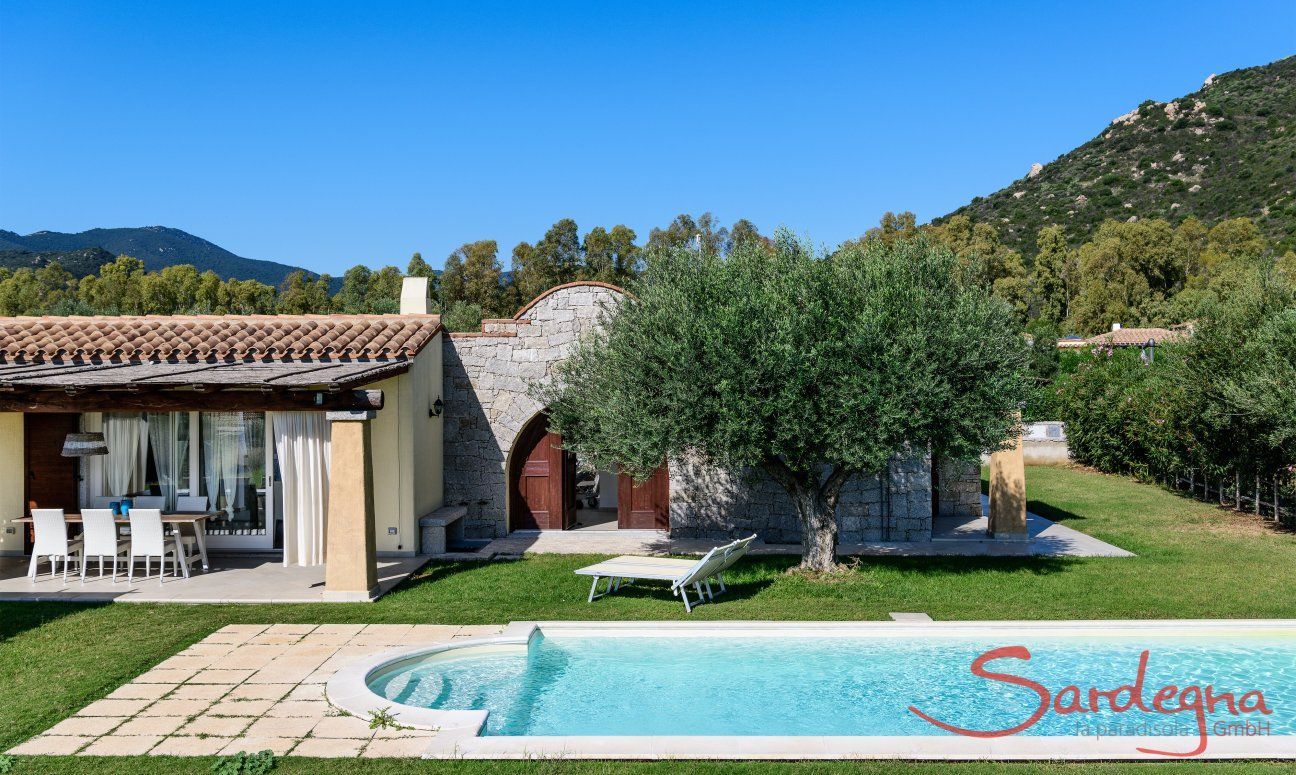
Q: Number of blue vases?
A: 2